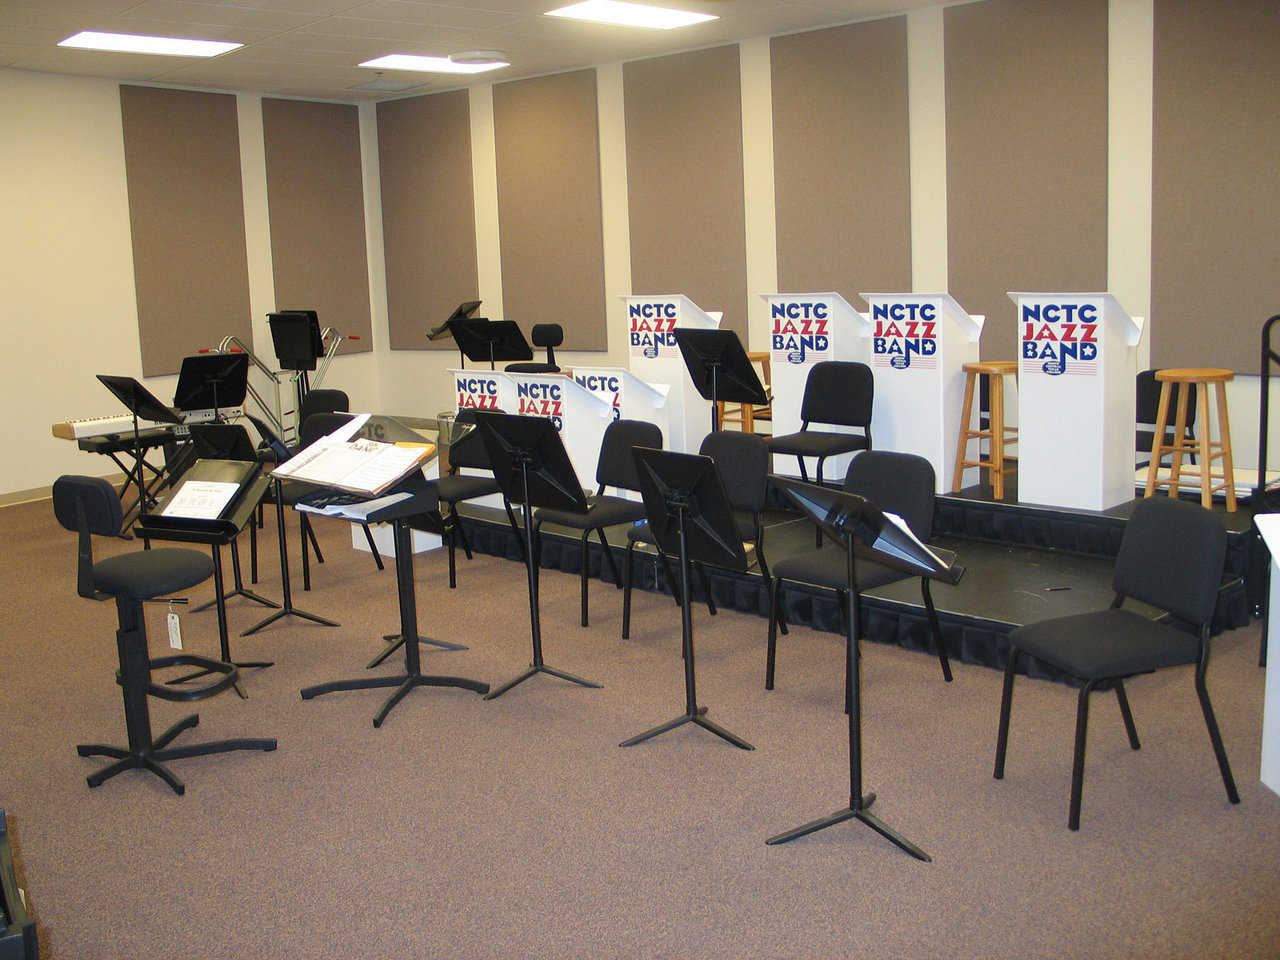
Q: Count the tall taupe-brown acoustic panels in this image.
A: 8